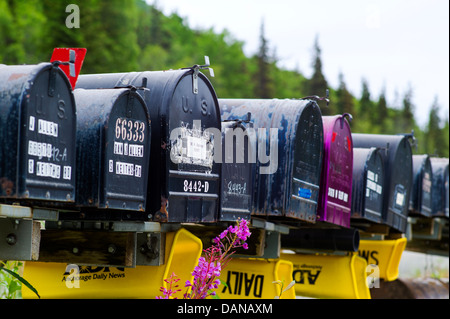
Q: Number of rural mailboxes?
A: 10